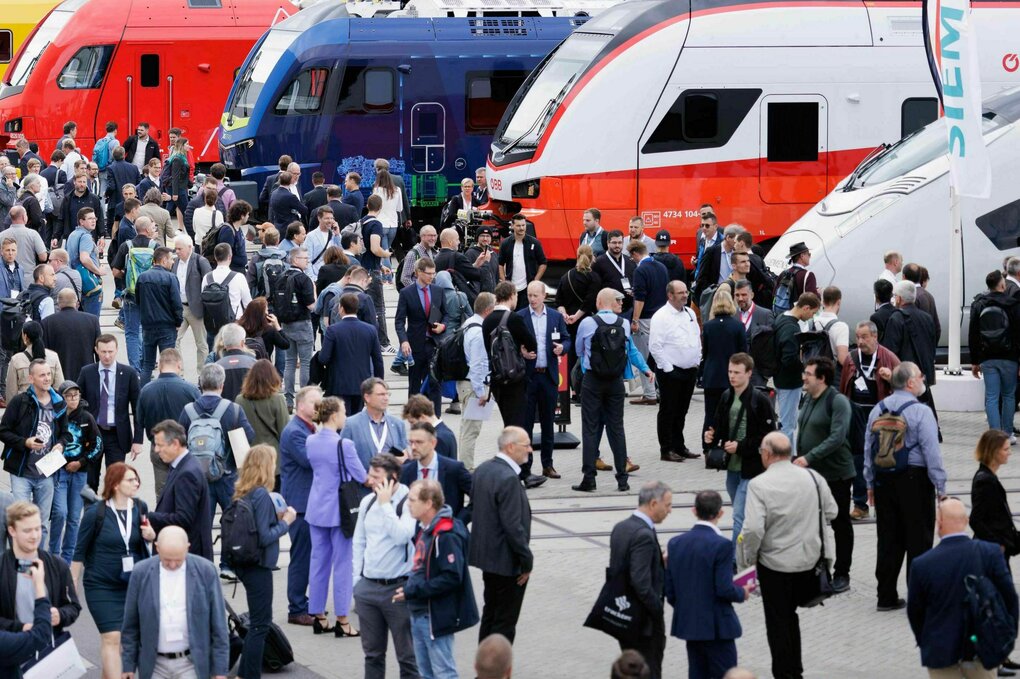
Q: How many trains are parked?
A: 5